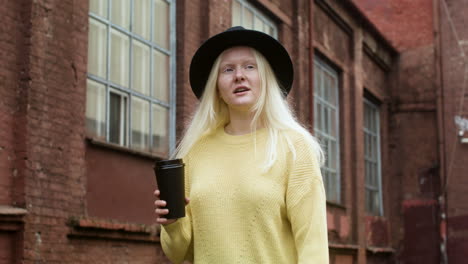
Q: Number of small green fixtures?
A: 0